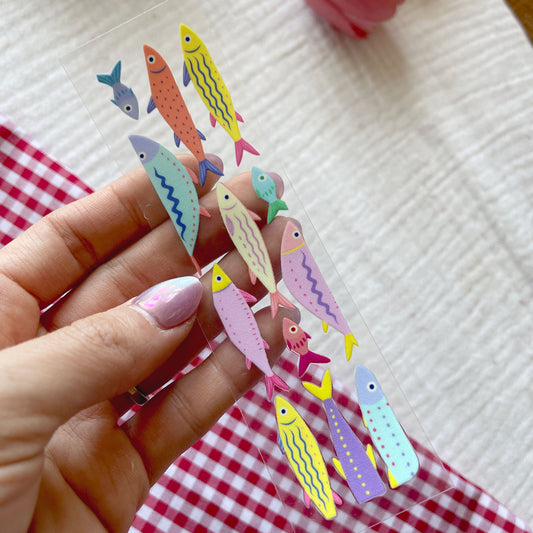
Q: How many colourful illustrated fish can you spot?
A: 12